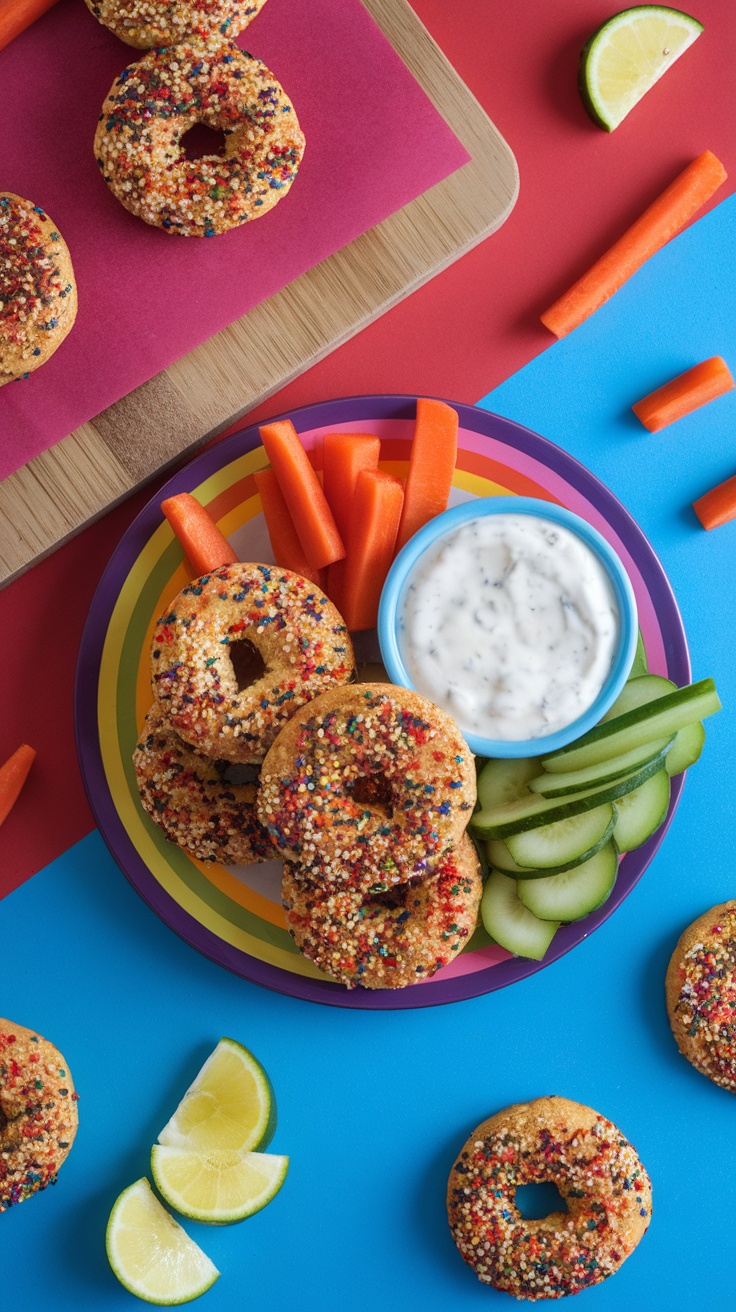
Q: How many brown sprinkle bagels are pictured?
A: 10